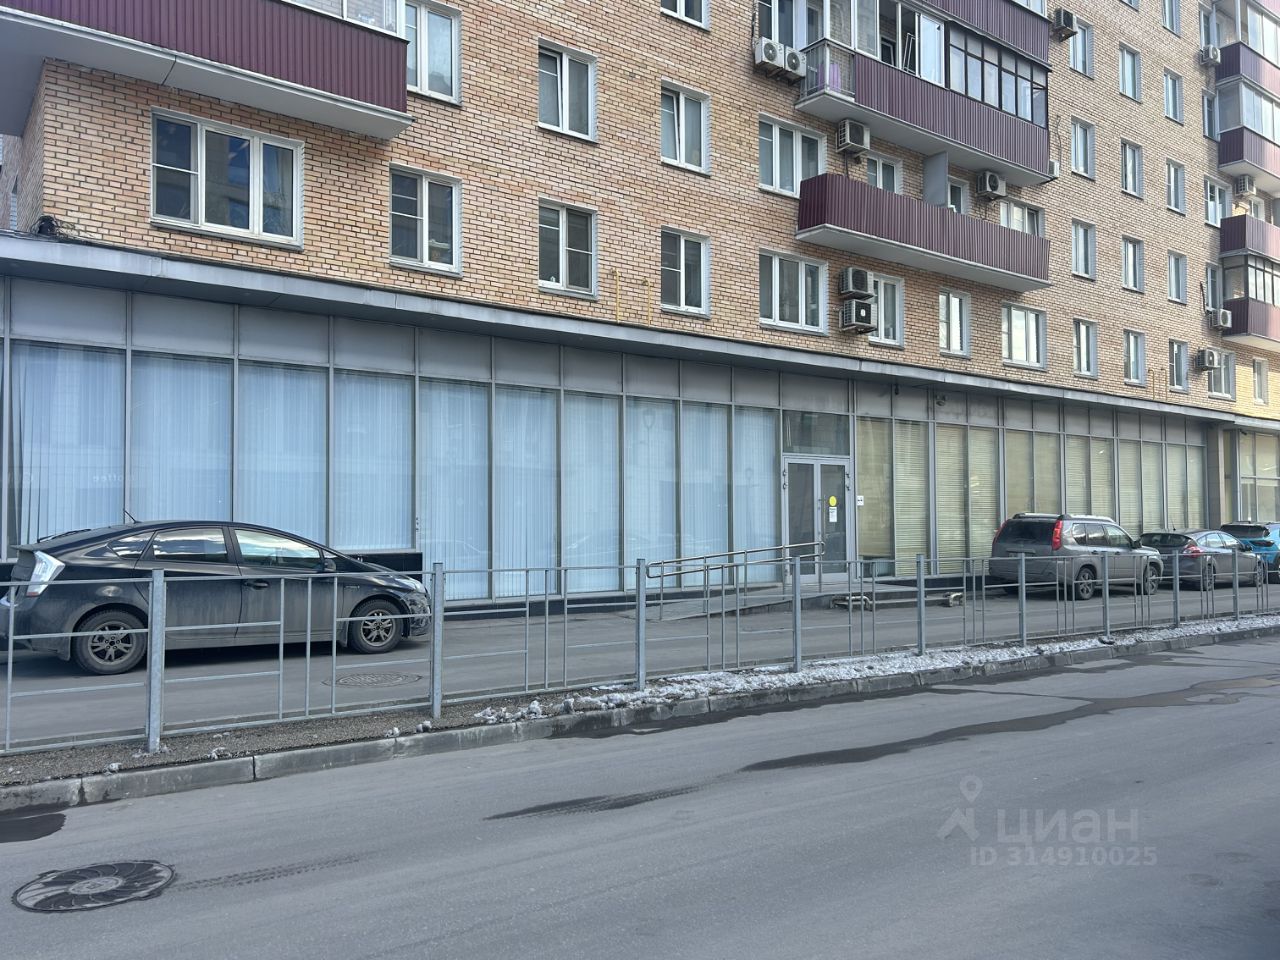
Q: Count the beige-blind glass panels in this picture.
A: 12